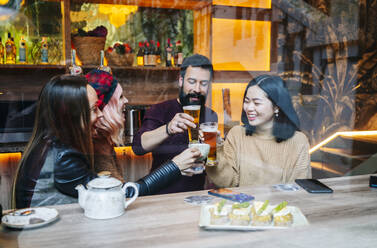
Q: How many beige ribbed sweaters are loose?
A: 1